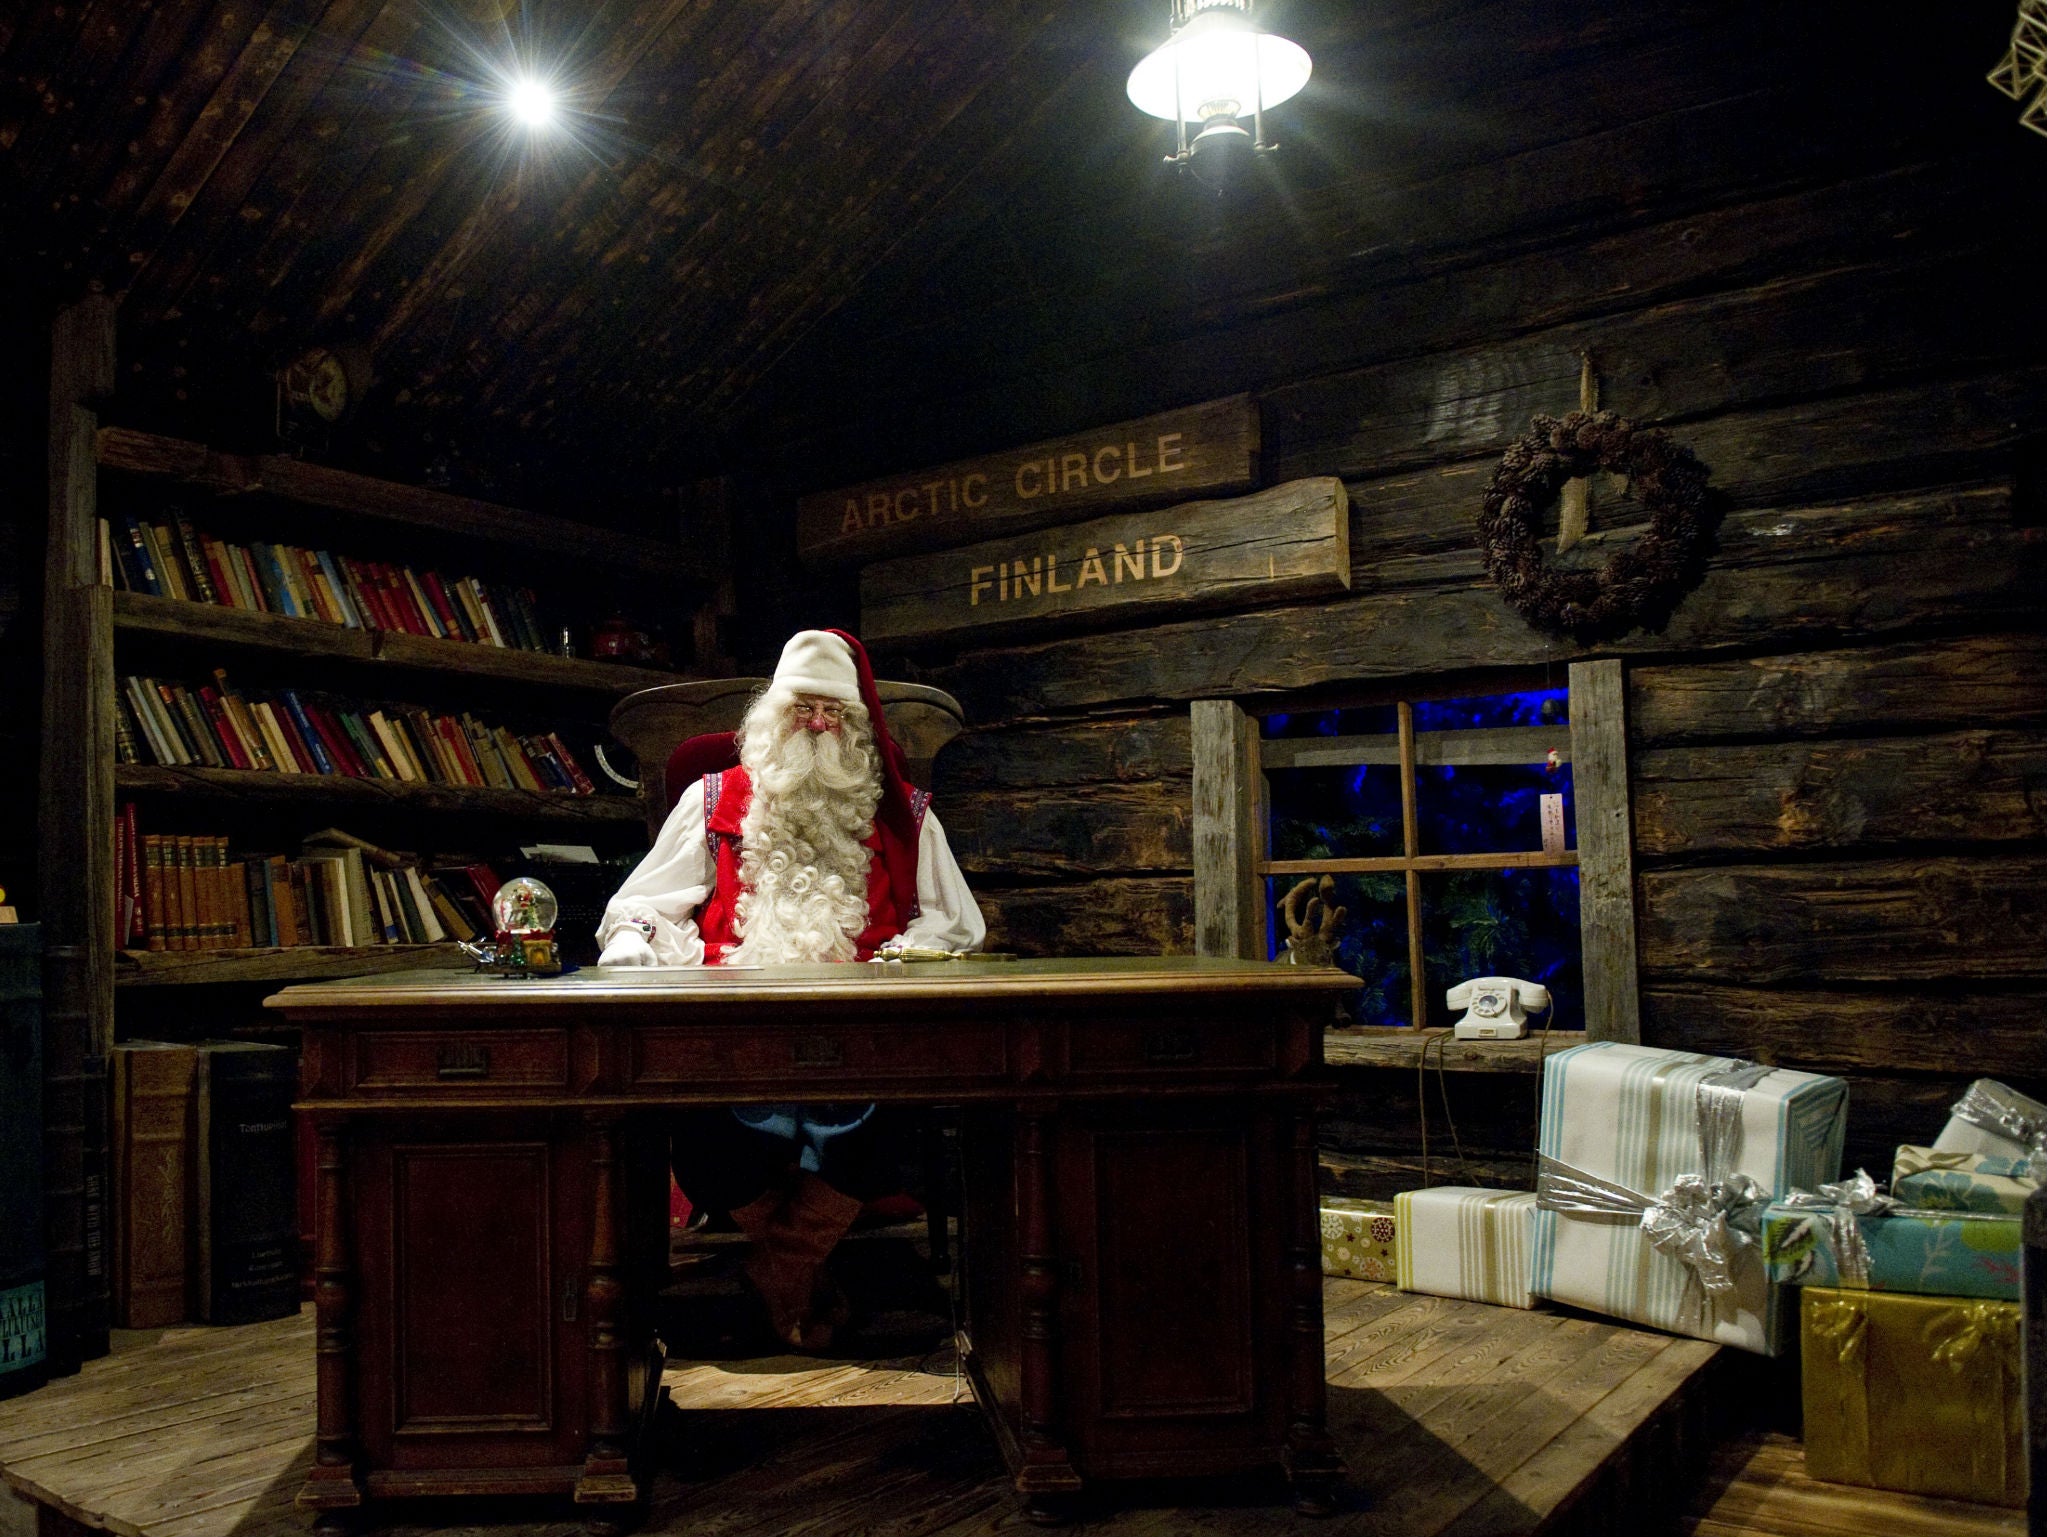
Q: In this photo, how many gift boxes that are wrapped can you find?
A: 7